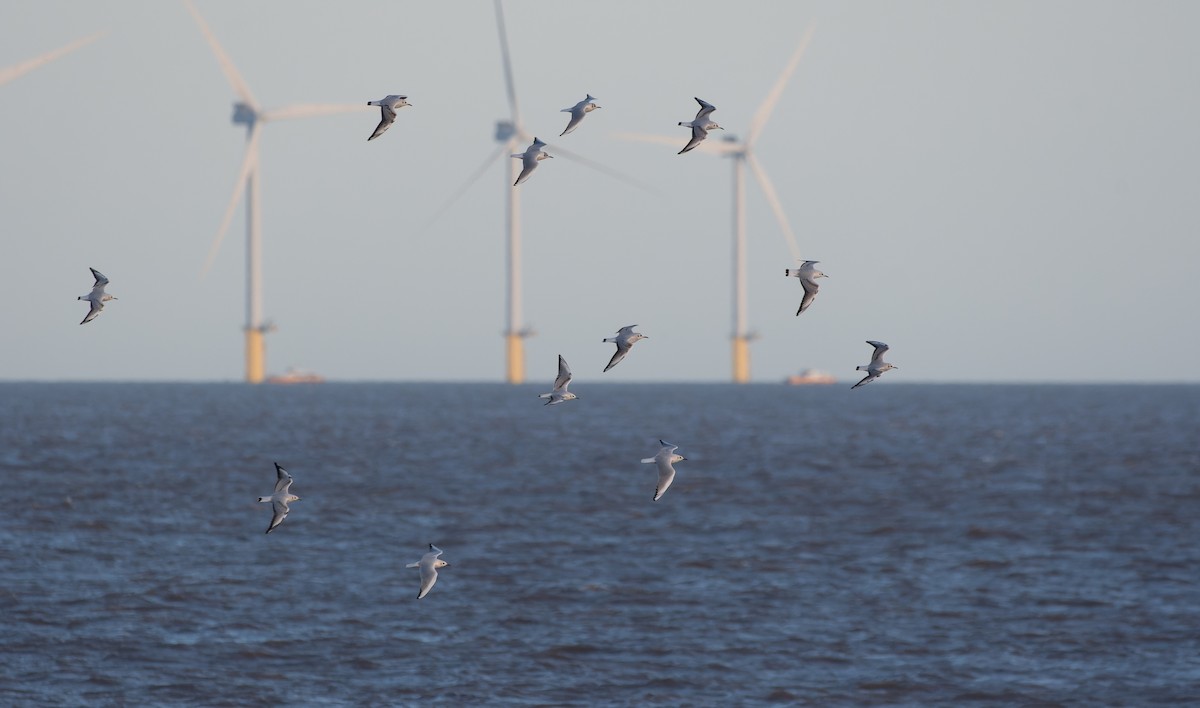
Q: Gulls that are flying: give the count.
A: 12